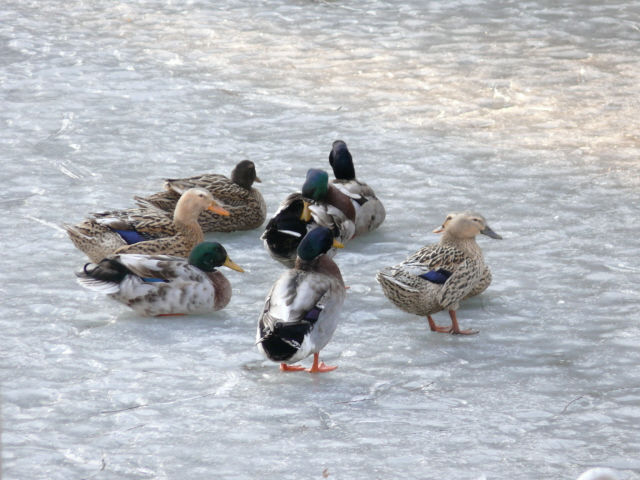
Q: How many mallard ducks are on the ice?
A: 8